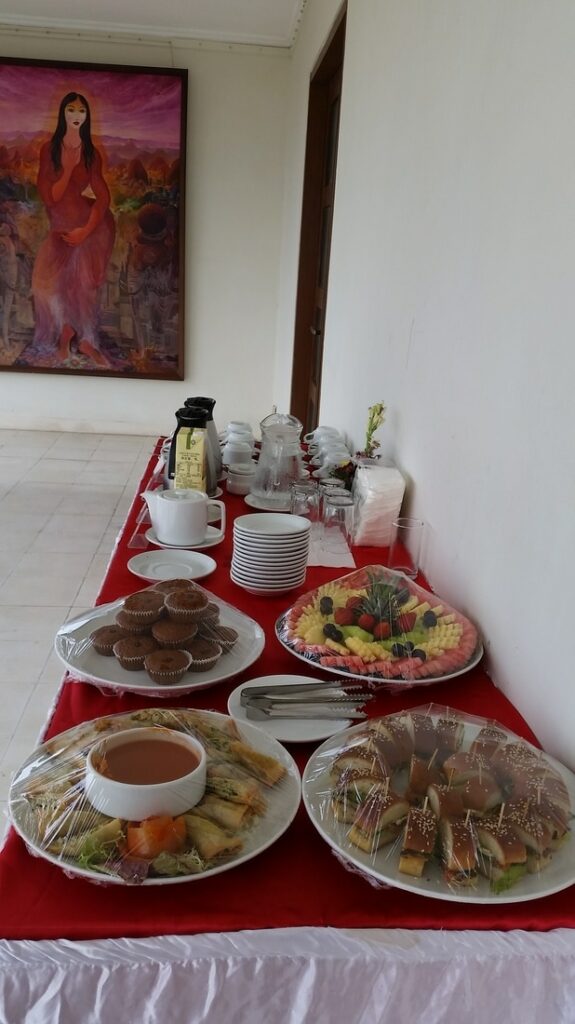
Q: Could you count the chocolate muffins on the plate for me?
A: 11